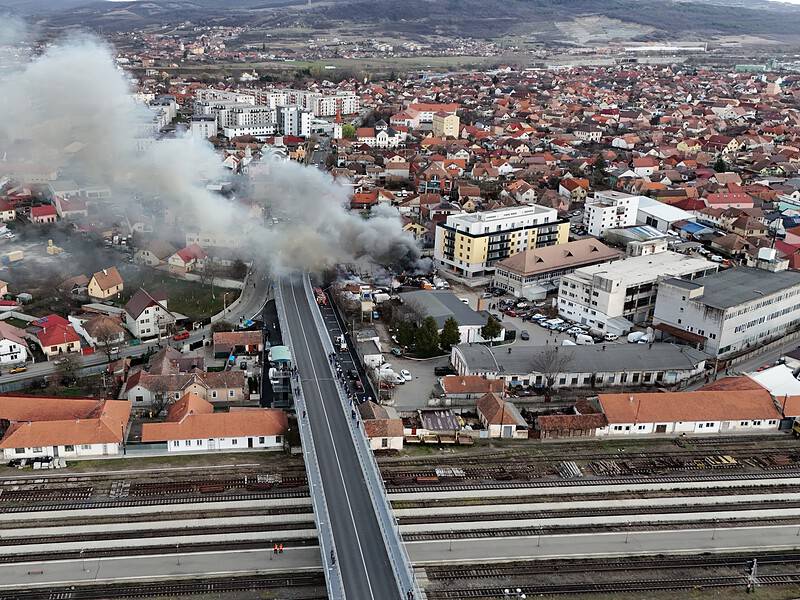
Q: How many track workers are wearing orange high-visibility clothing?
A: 2